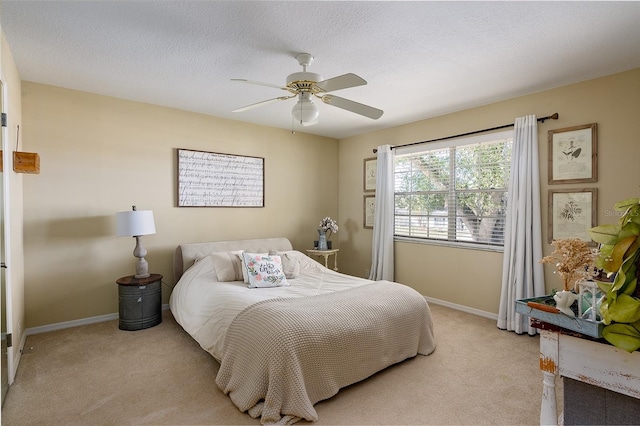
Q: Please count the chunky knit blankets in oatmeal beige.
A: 1